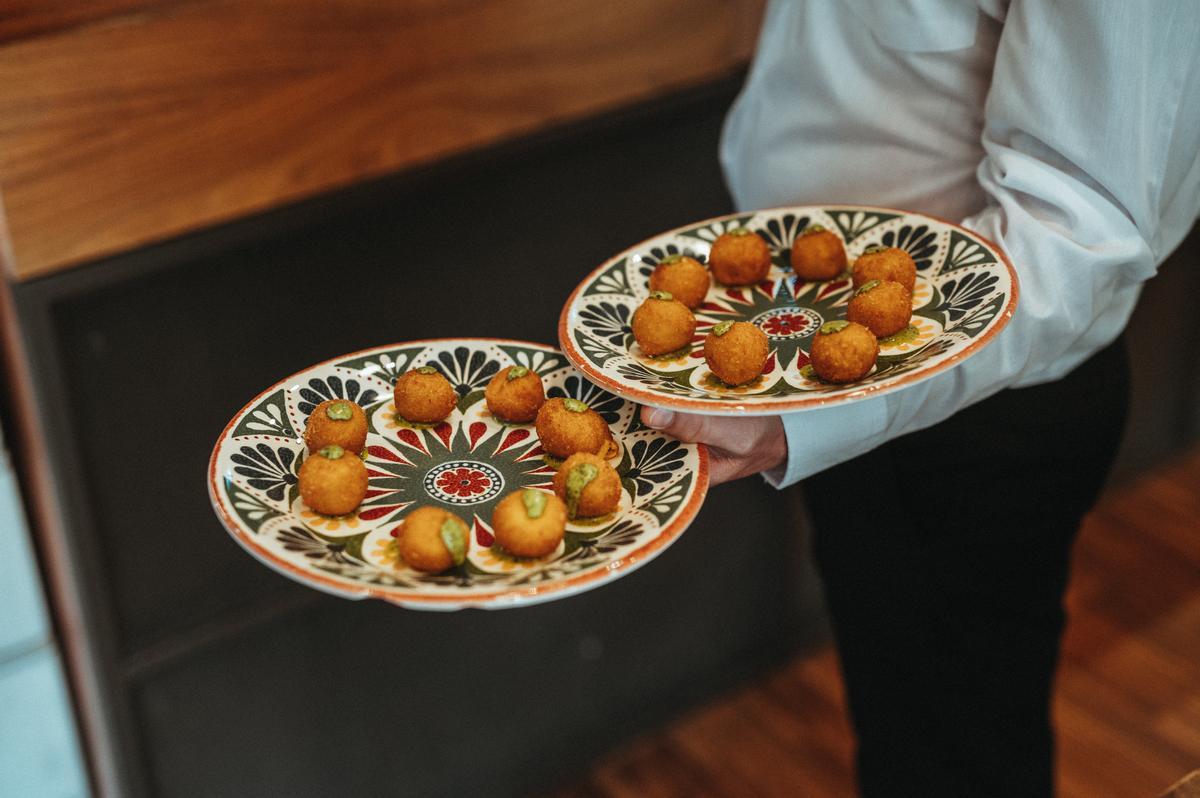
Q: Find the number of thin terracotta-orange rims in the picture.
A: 2